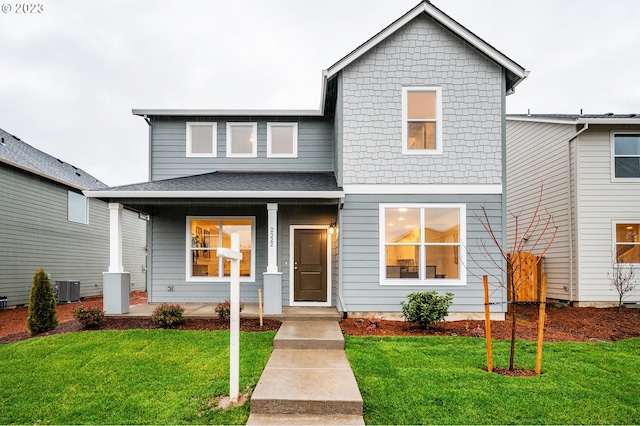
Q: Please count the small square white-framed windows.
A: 3